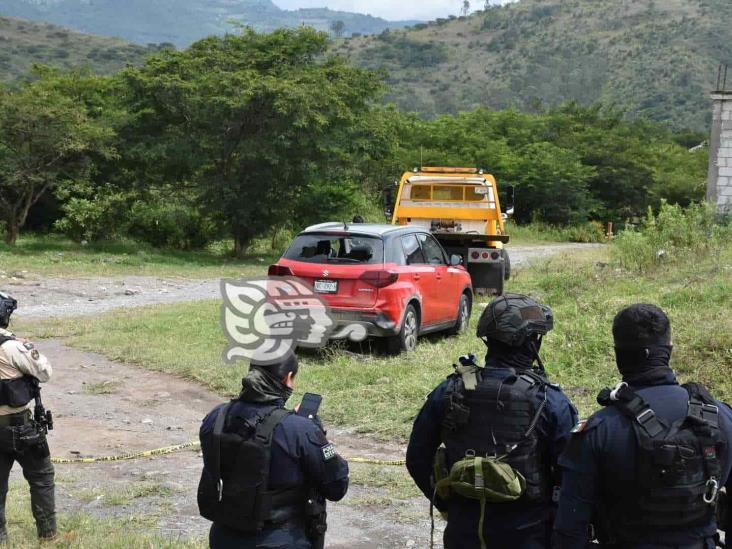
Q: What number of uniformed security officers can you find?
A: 4